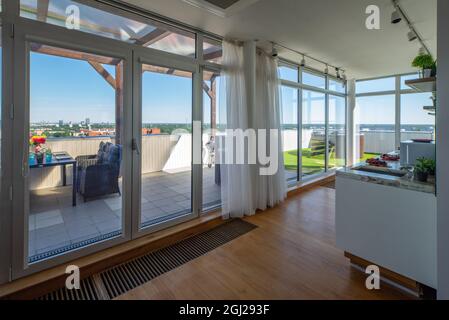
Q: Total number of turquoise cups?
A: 2